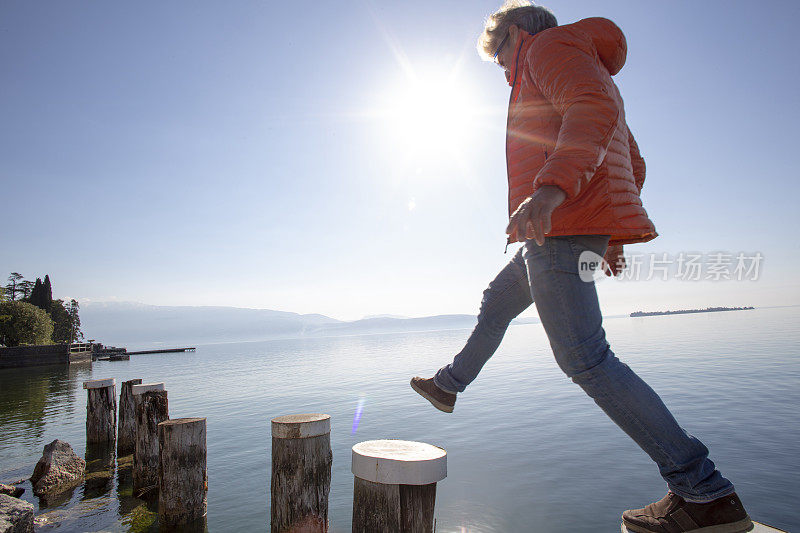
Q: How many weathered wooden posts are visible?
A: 6